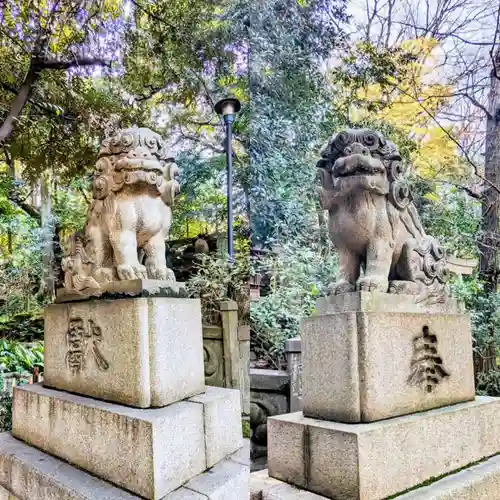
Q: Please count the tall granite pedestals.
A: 2